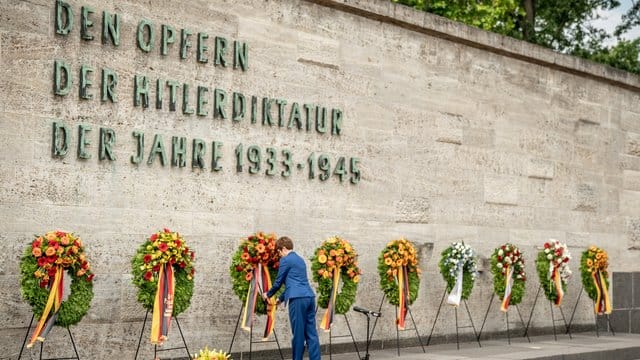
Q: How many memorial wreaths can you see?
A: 9